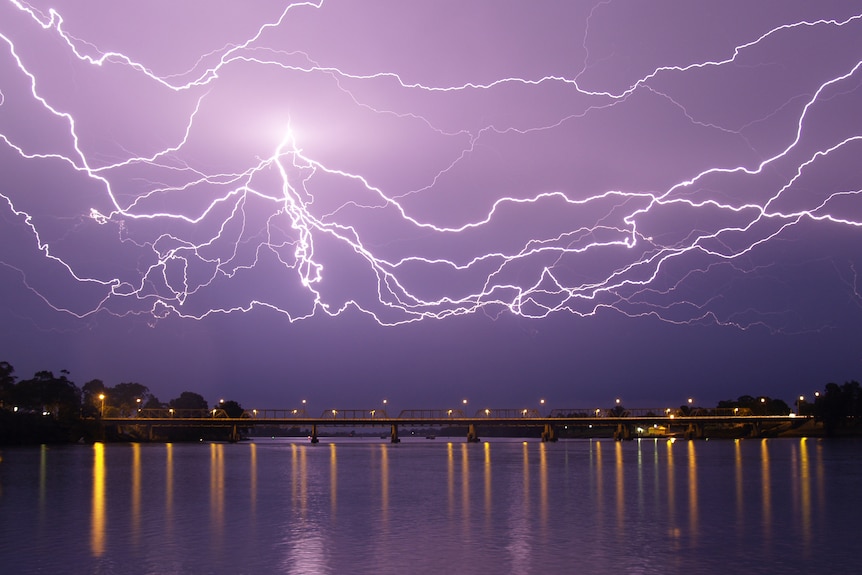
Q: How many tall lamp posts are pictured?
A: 12